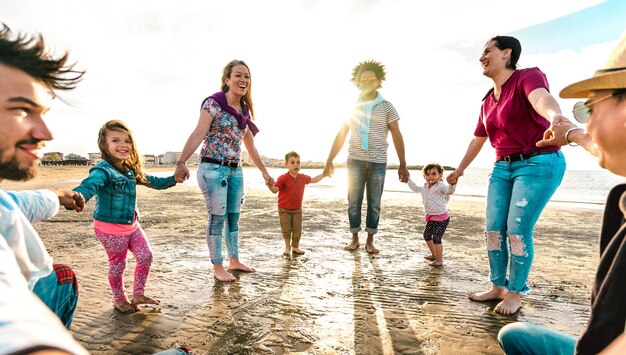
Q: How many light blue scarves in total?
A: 1